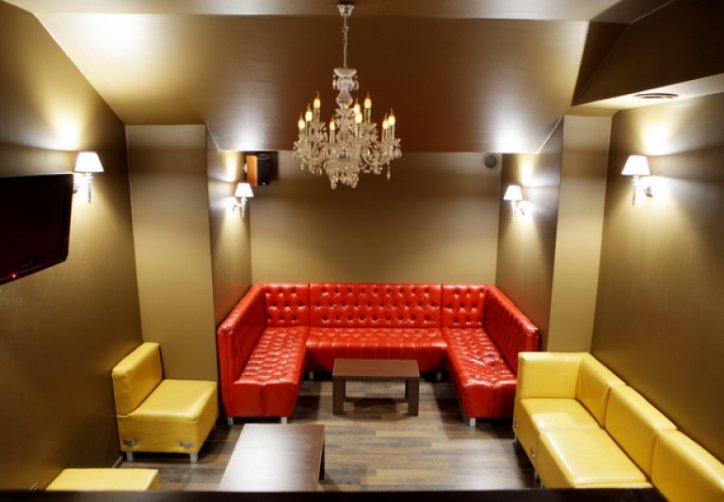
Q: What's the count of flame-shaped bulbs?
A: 9